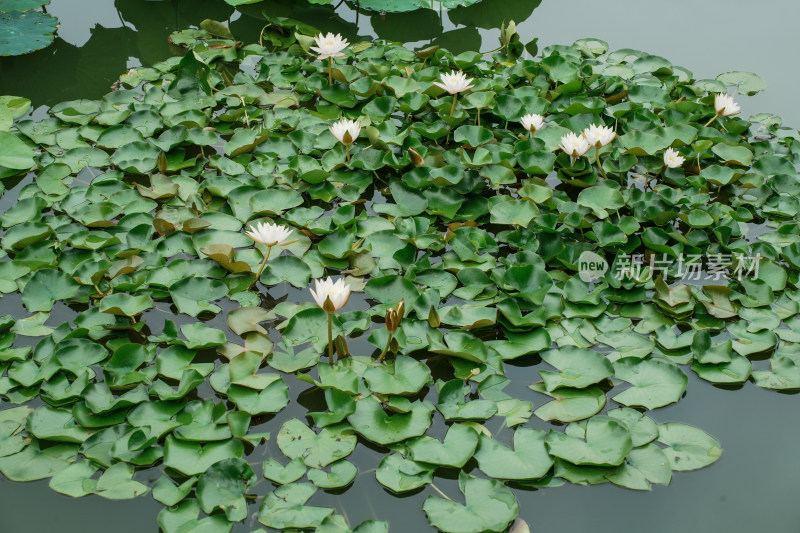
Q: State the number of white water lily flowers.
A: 10